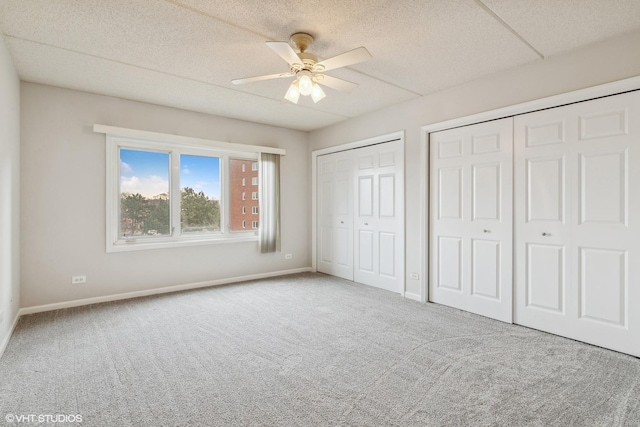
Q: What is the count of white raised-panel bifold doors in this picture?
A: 4